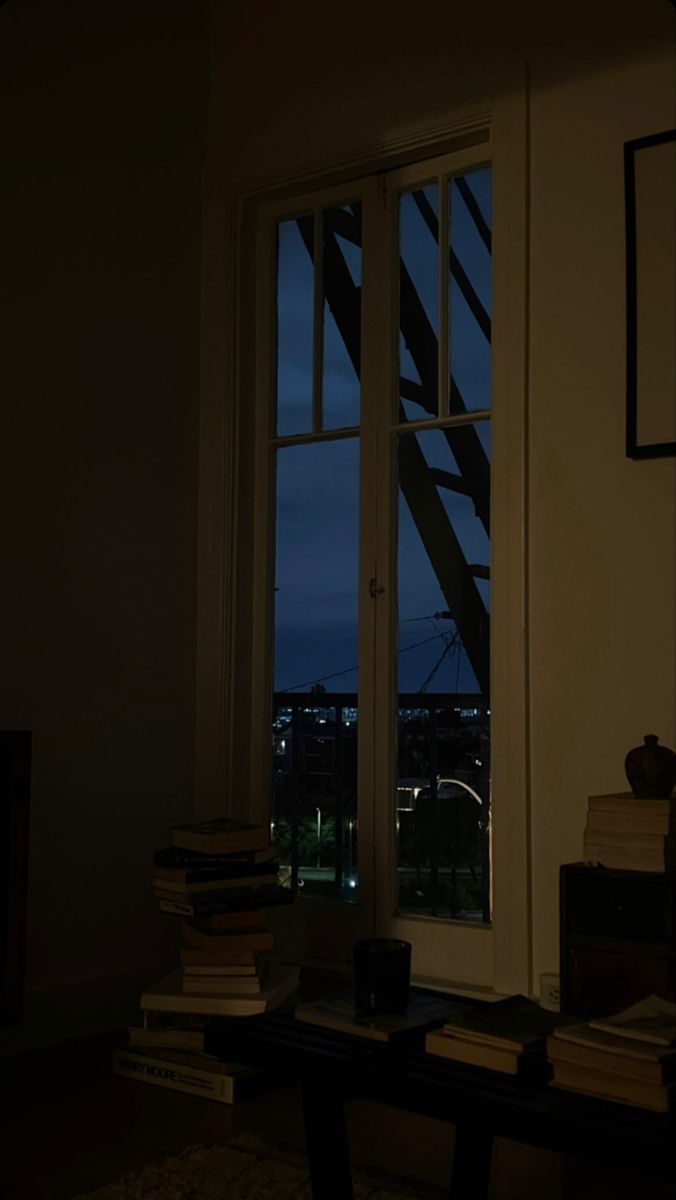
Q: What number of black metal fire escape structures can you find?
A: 1